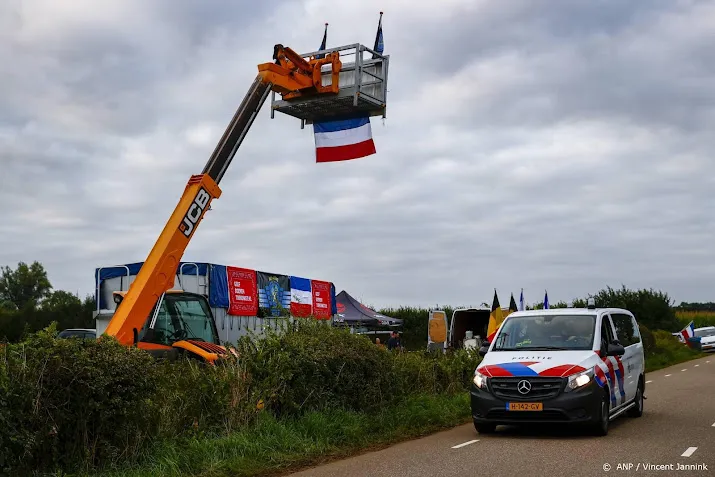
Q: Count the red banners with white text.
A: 2